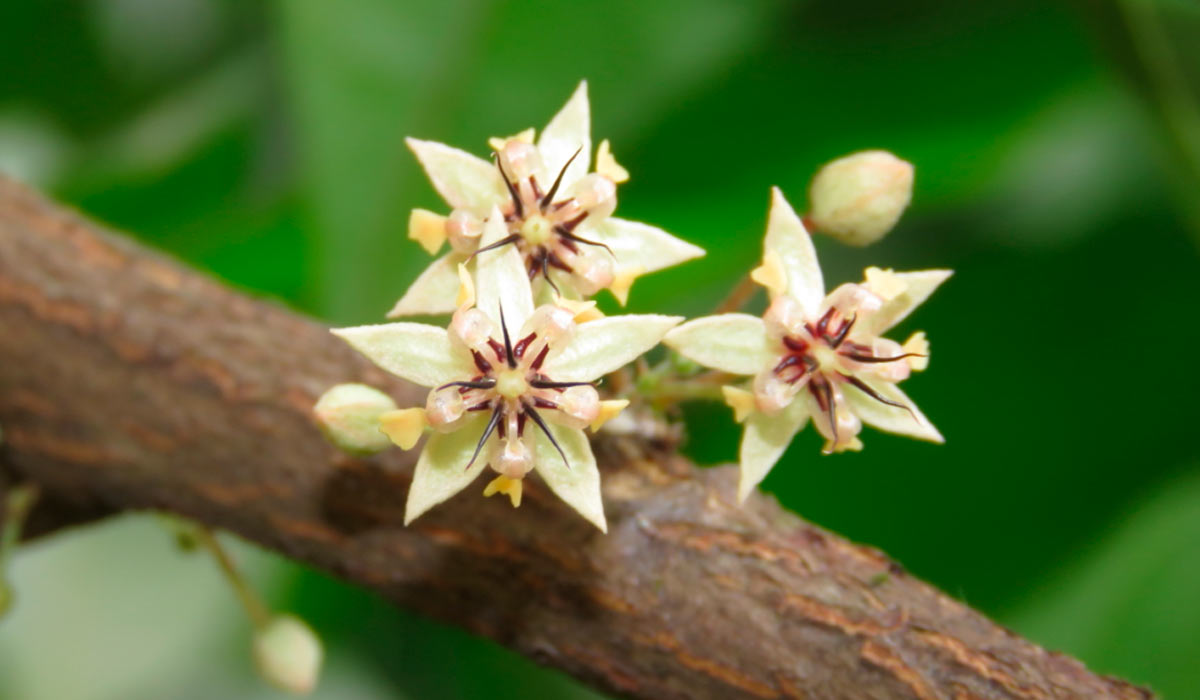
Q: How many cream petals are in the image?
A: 15